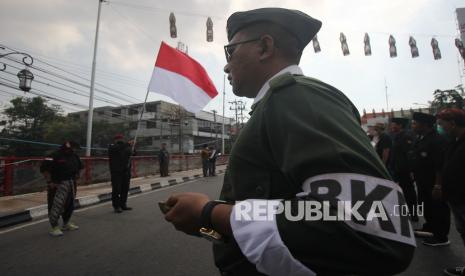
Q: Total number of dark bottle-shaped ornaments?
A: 9